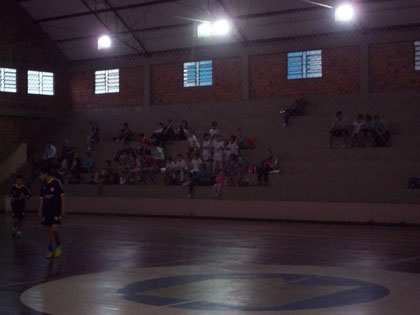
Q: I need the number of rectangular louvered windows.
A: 6